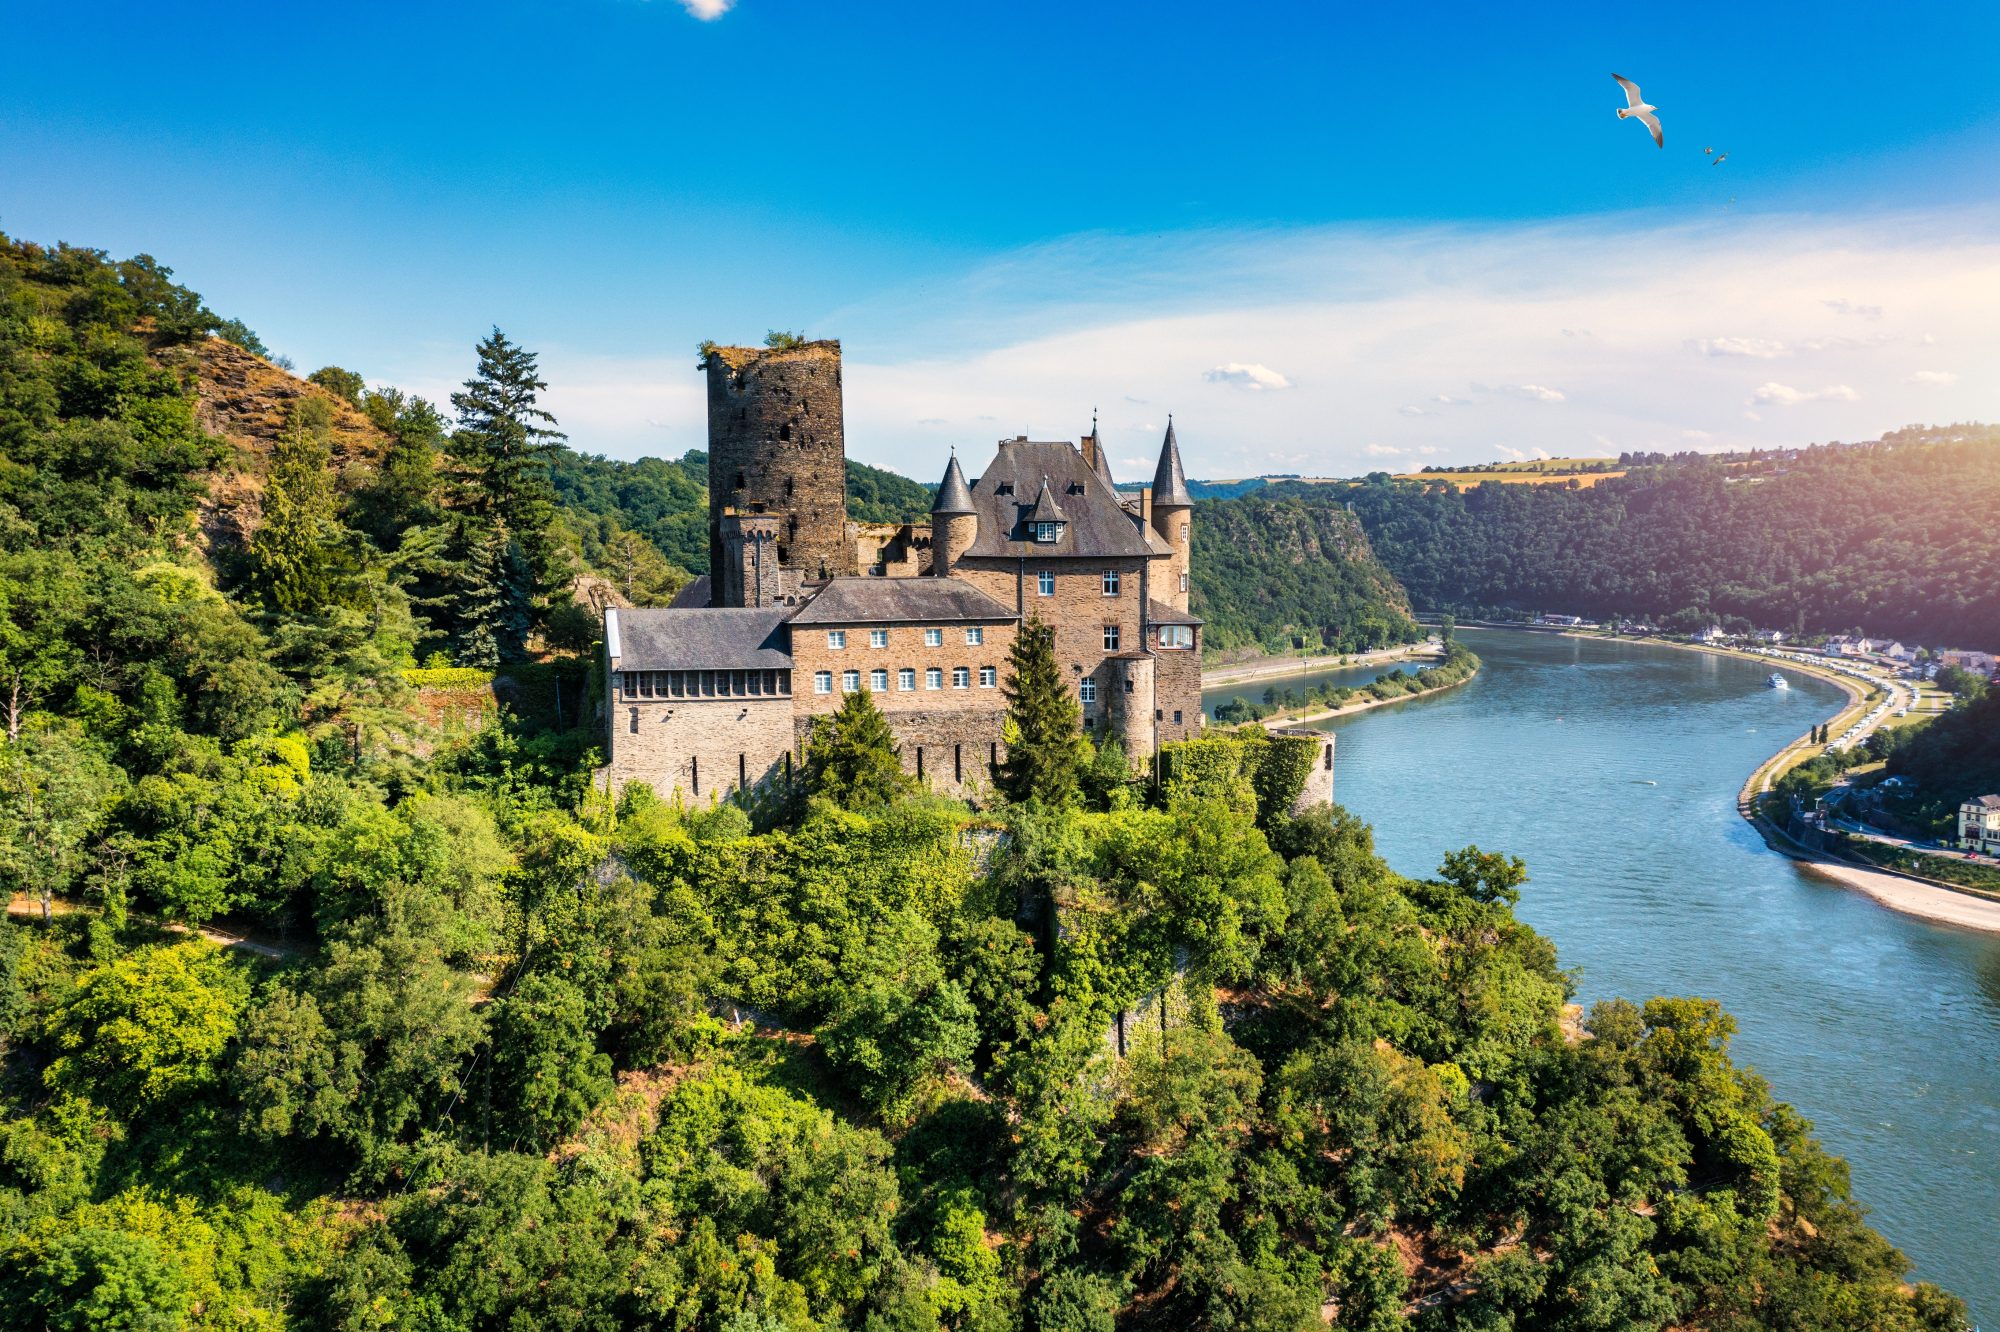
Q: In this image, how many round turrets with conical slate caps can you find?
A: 3